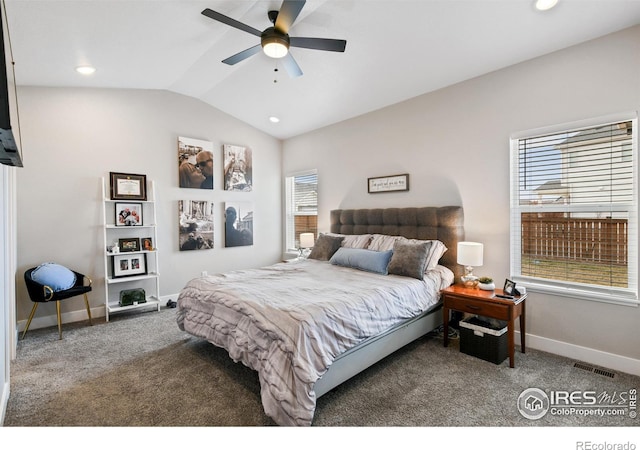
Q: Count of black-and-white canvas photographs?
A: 4